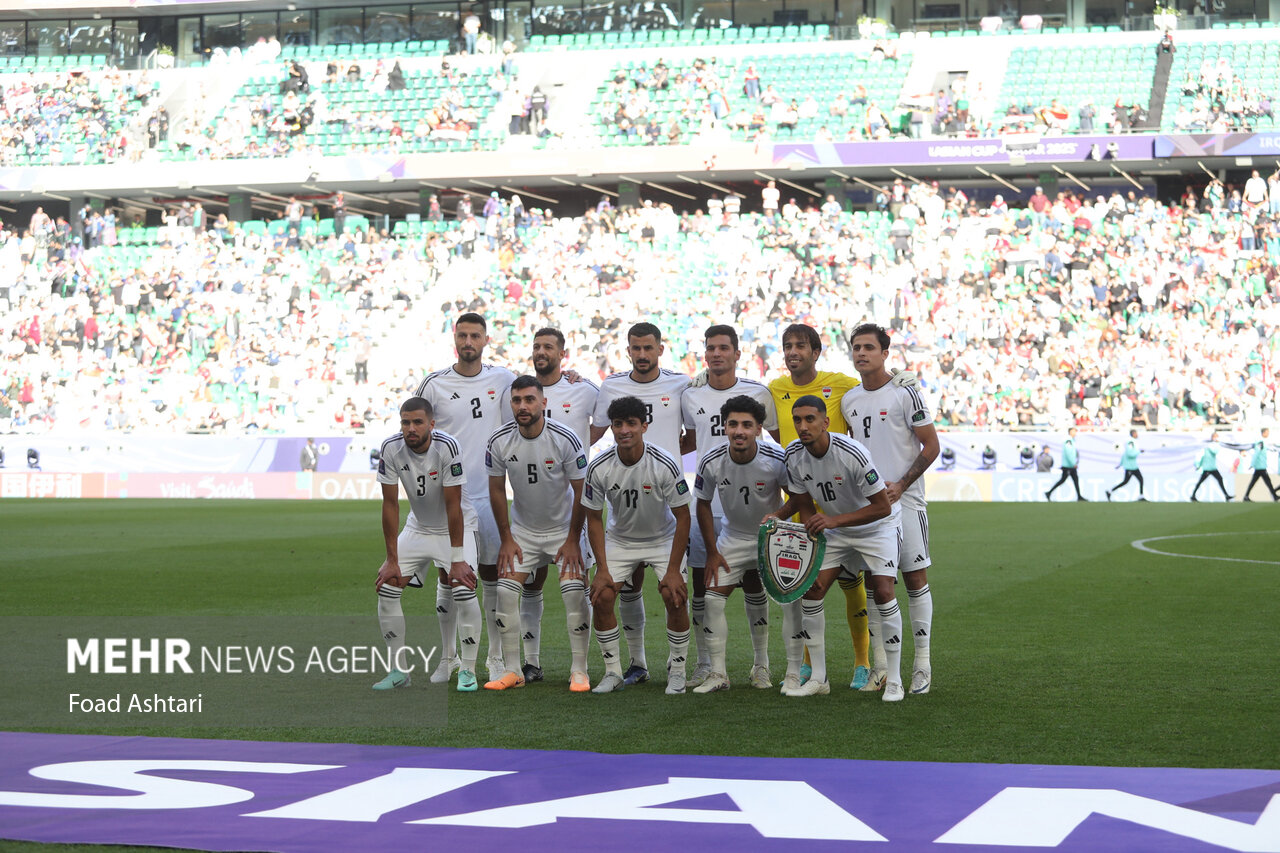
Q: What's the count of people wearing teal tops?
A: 4